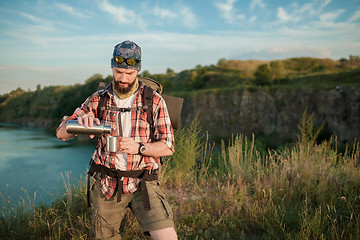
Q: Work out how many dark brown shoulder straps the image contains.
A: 2